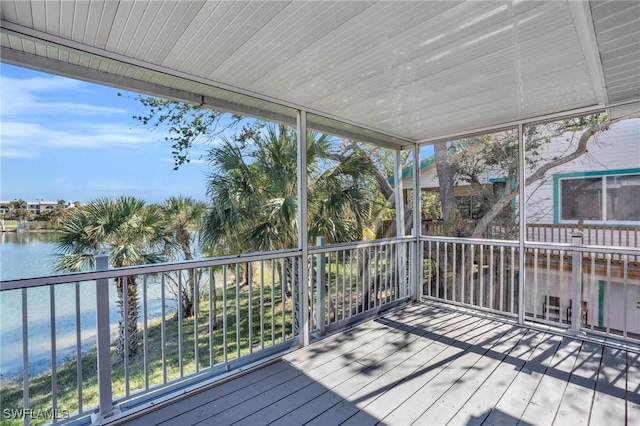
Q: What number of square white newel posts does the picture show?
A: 3